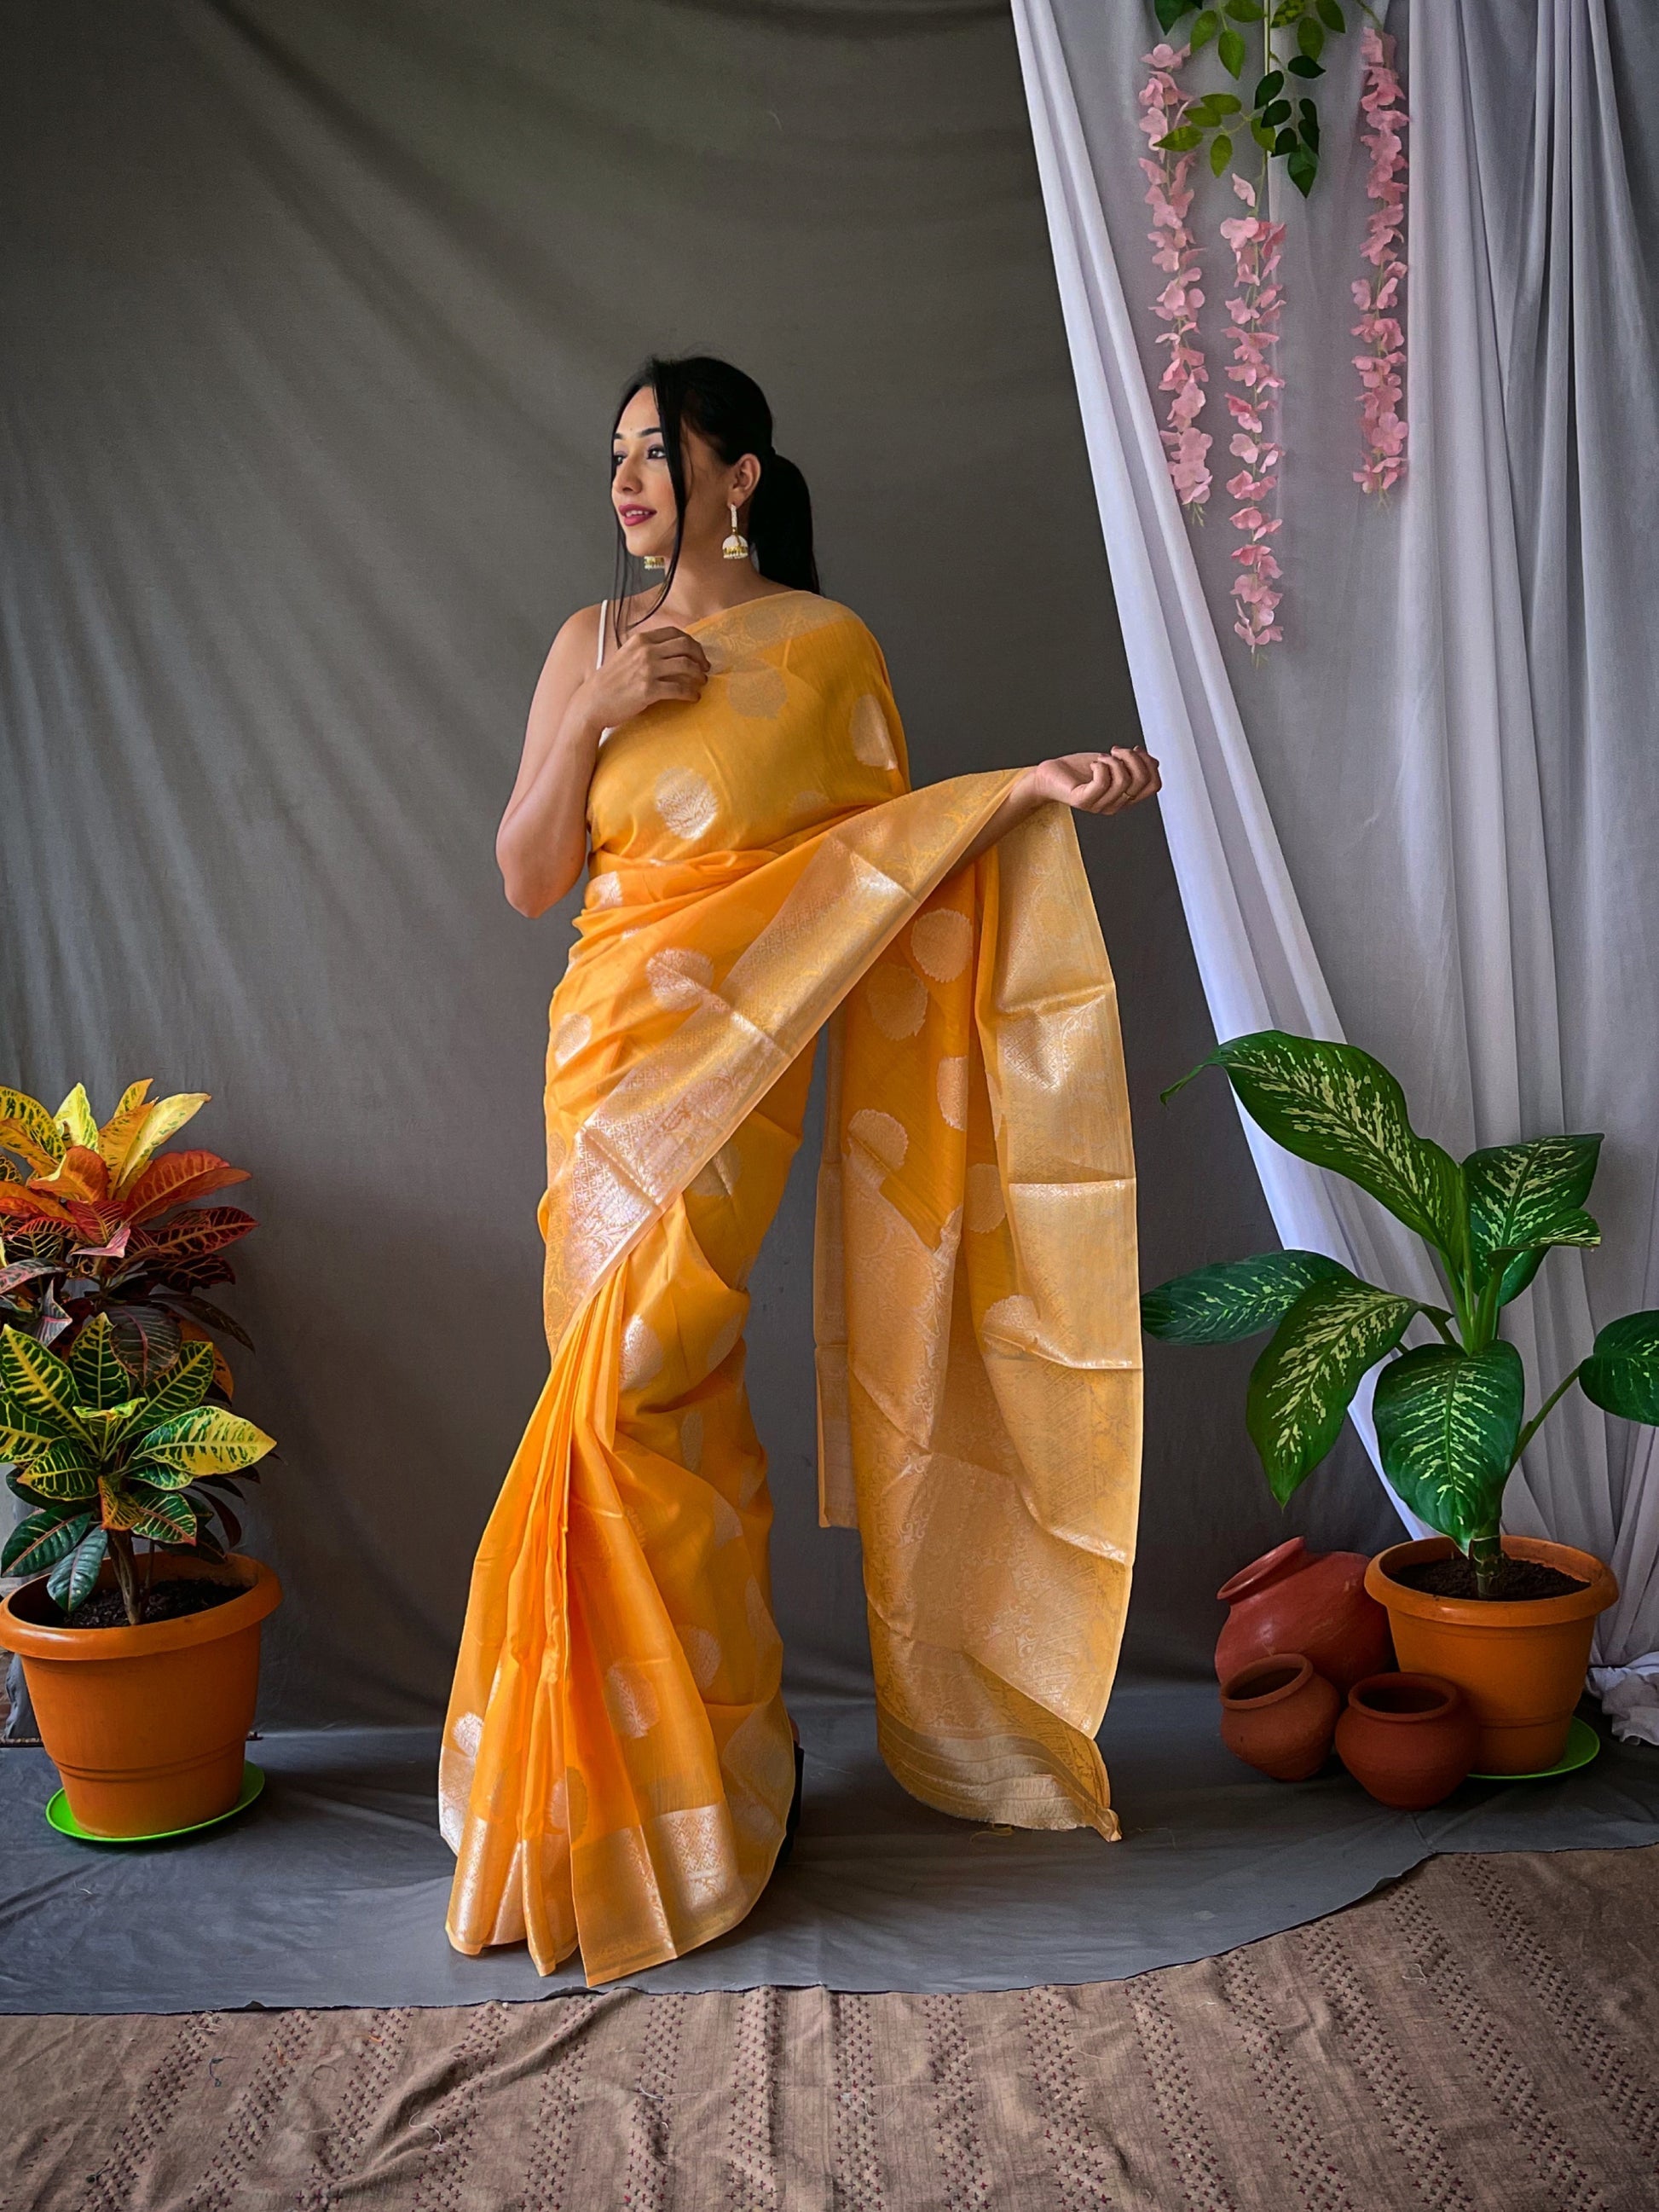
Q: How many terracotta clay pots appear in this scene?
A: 3